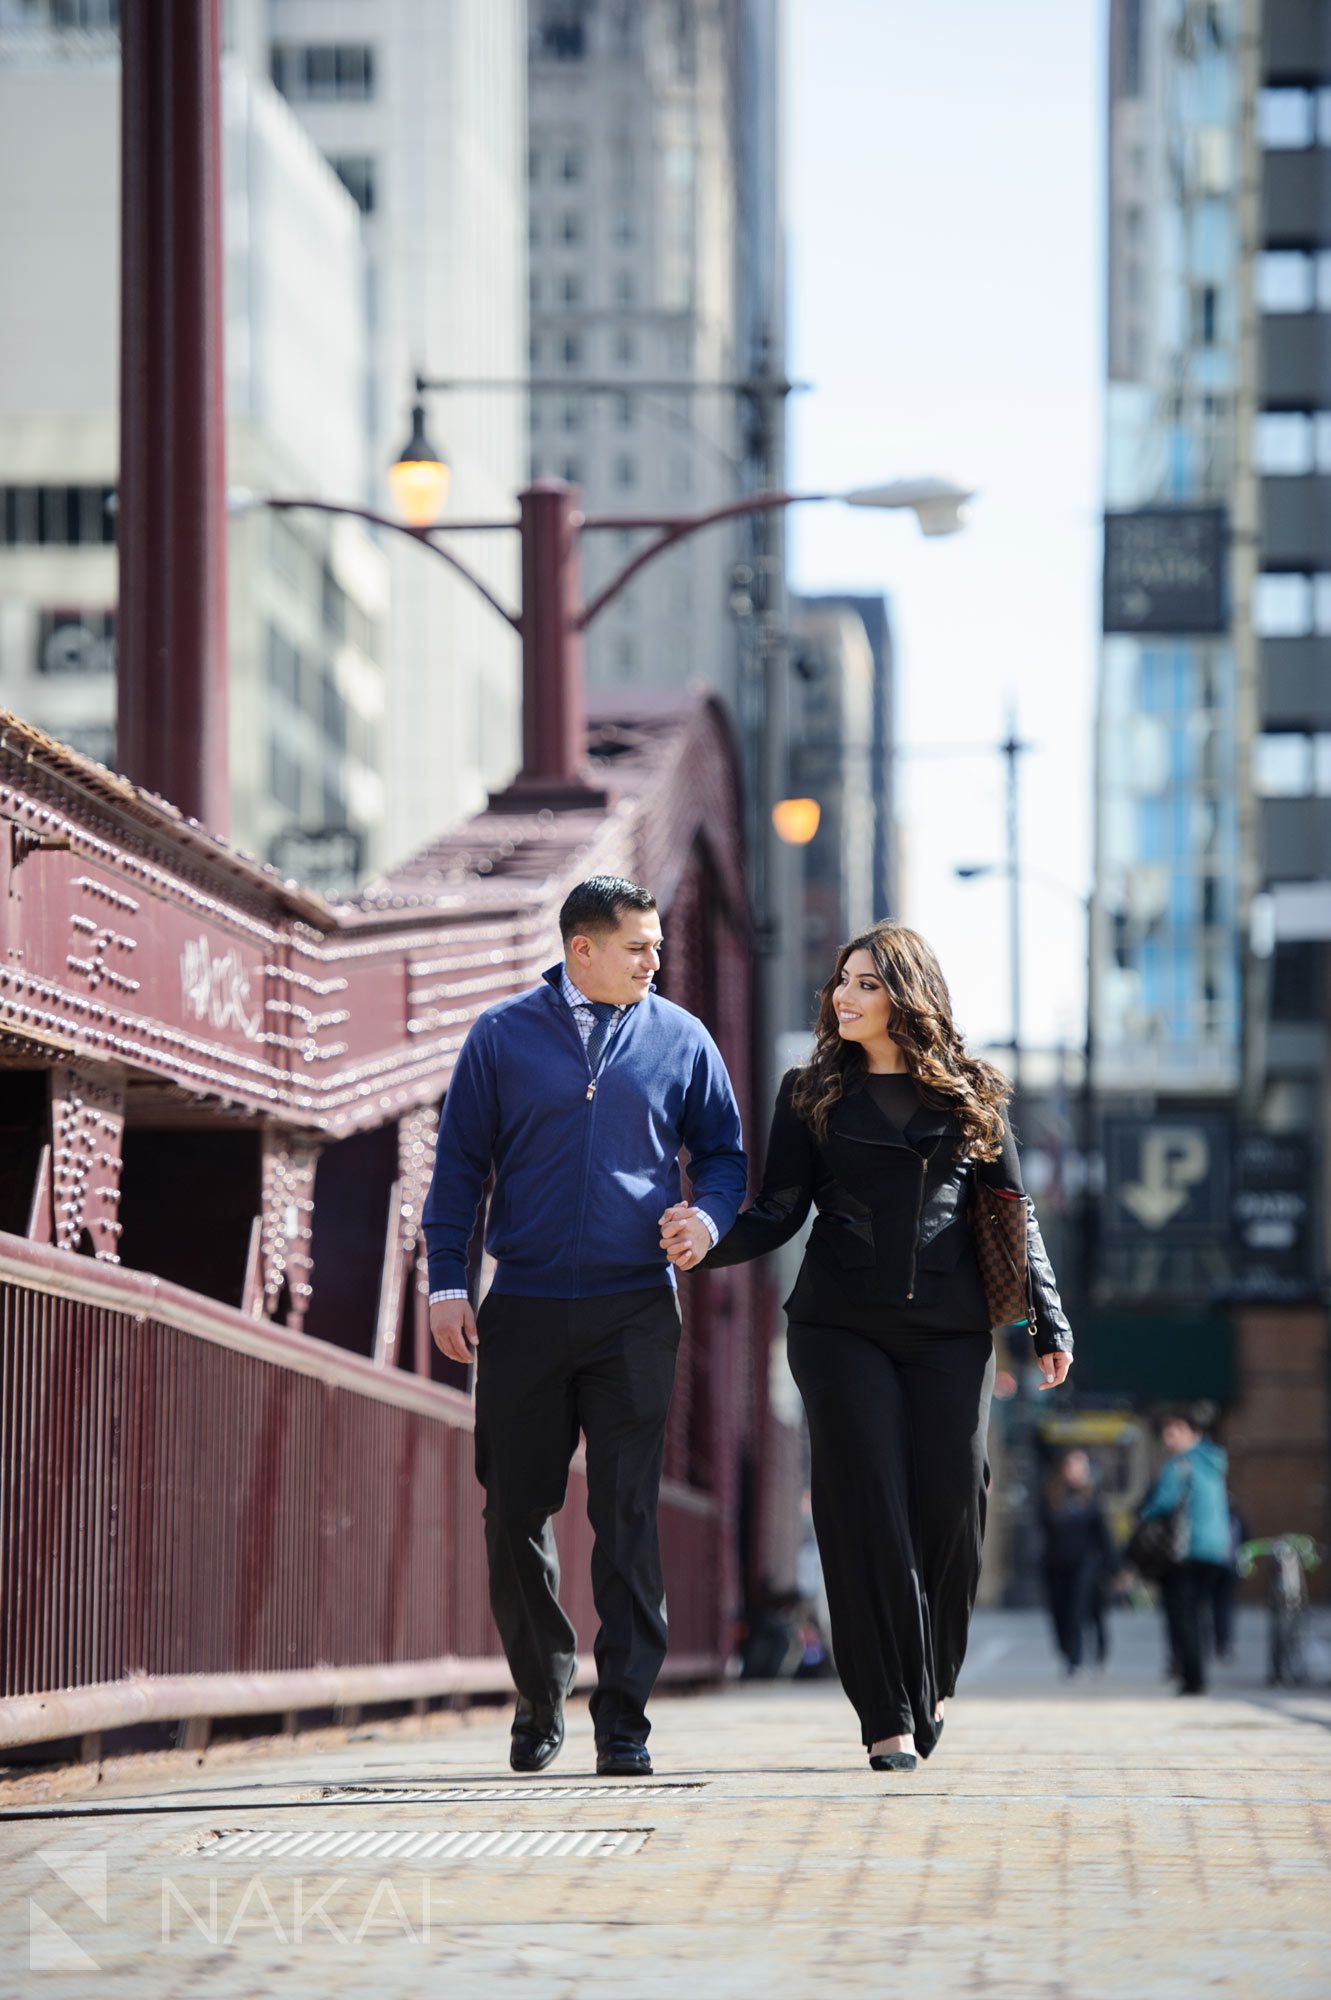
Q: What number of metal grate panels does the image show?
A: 2